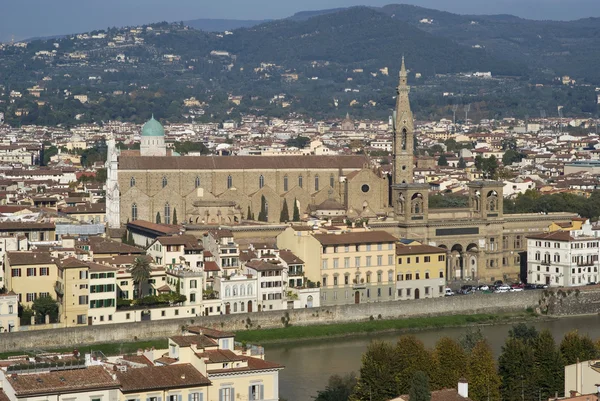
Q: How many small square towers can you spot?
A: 2